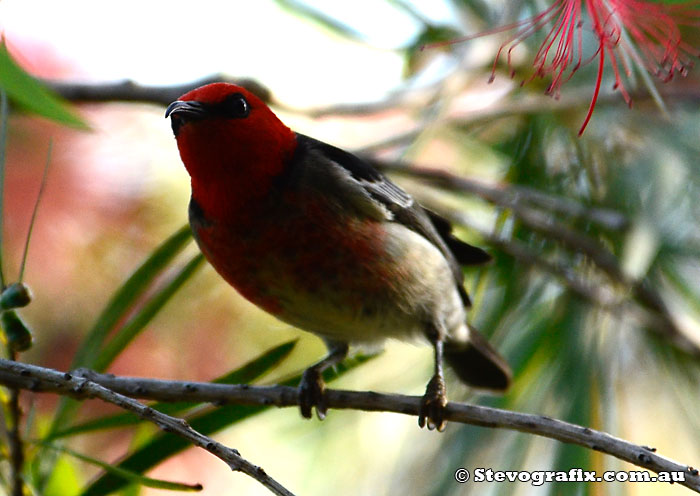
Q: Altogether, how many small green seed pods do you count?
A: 2